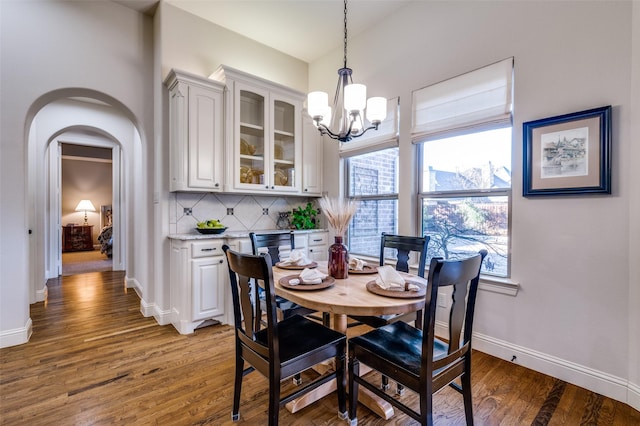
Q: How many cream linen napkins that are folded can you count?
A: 4